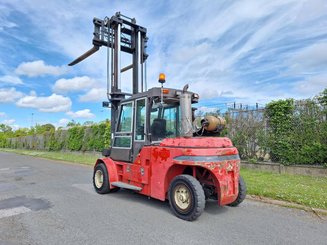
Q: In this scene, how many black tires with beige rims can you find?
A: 2